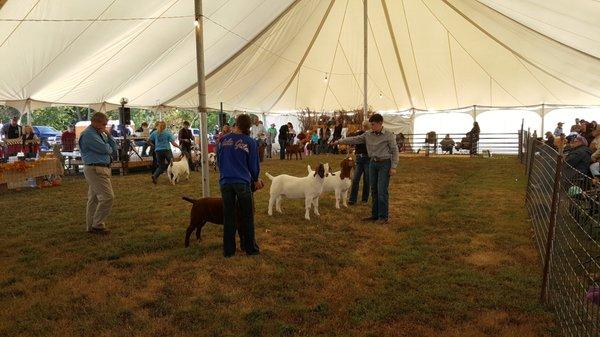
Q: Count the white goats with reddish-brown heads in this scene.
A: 2